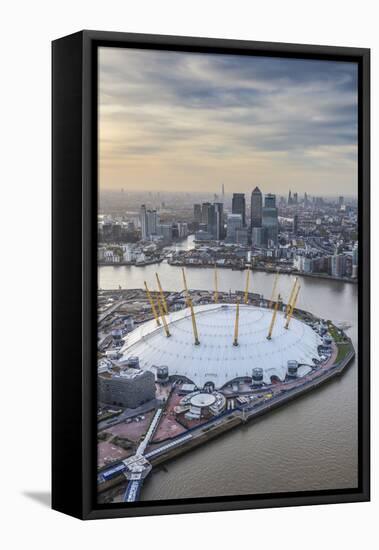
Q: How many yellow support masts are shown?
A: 12